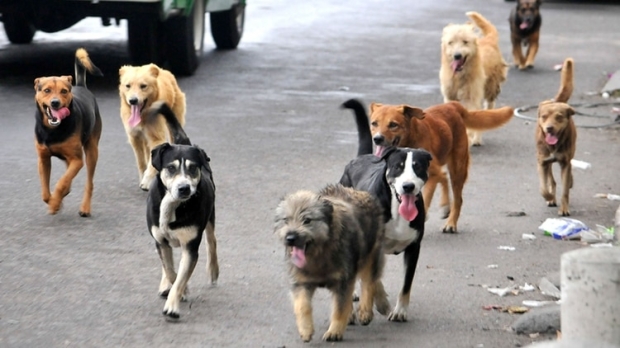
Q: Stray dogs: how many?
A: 9